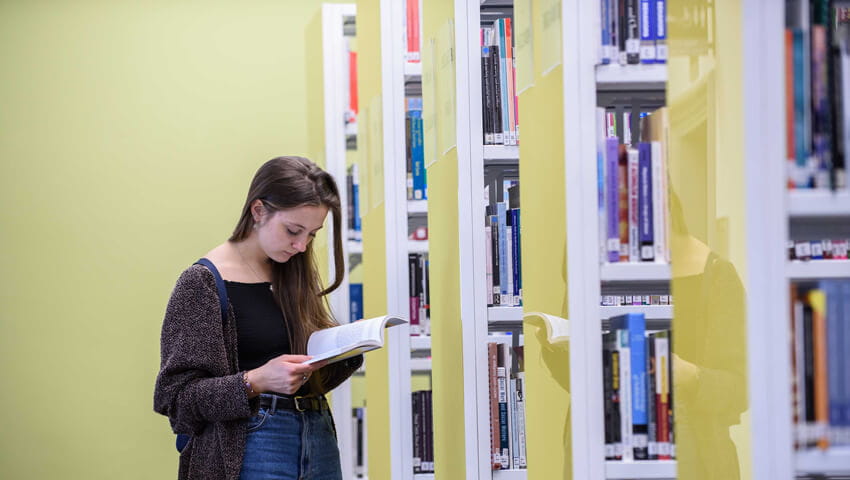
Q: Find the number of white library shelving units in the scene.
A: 5